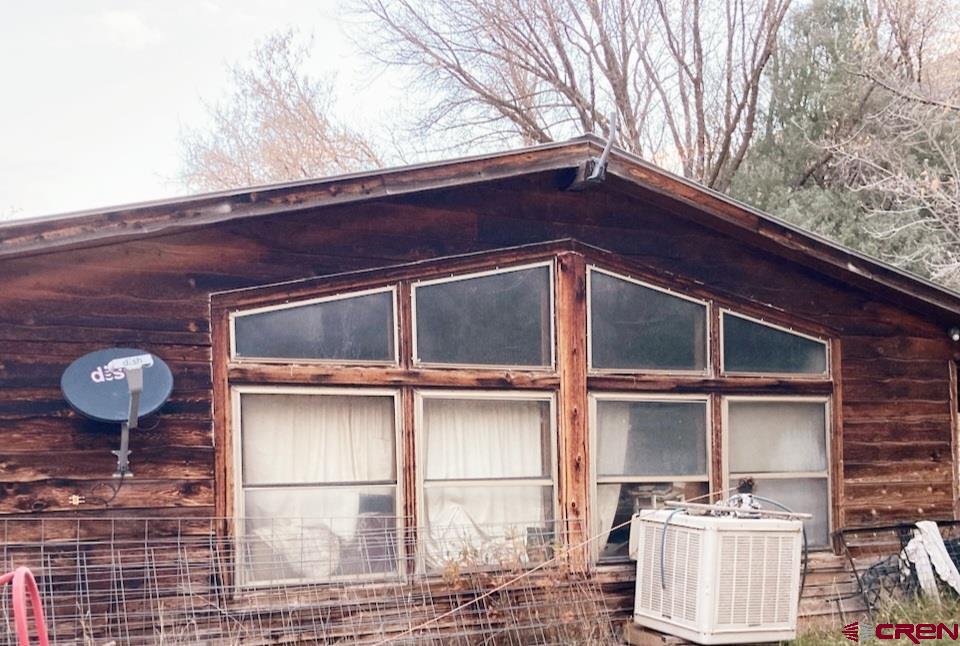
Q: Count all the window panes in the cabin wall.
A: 12